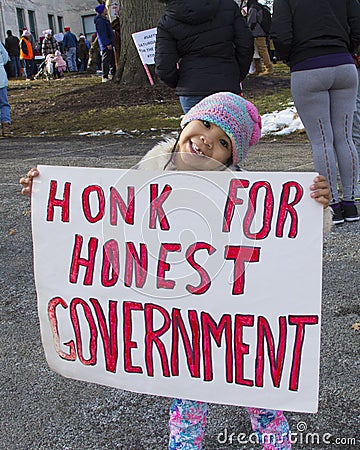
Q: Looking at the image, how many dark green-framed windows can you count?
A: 5